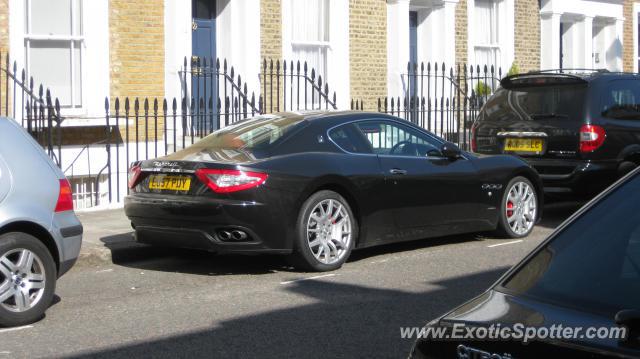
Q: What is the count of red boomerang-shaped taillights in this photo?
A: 2